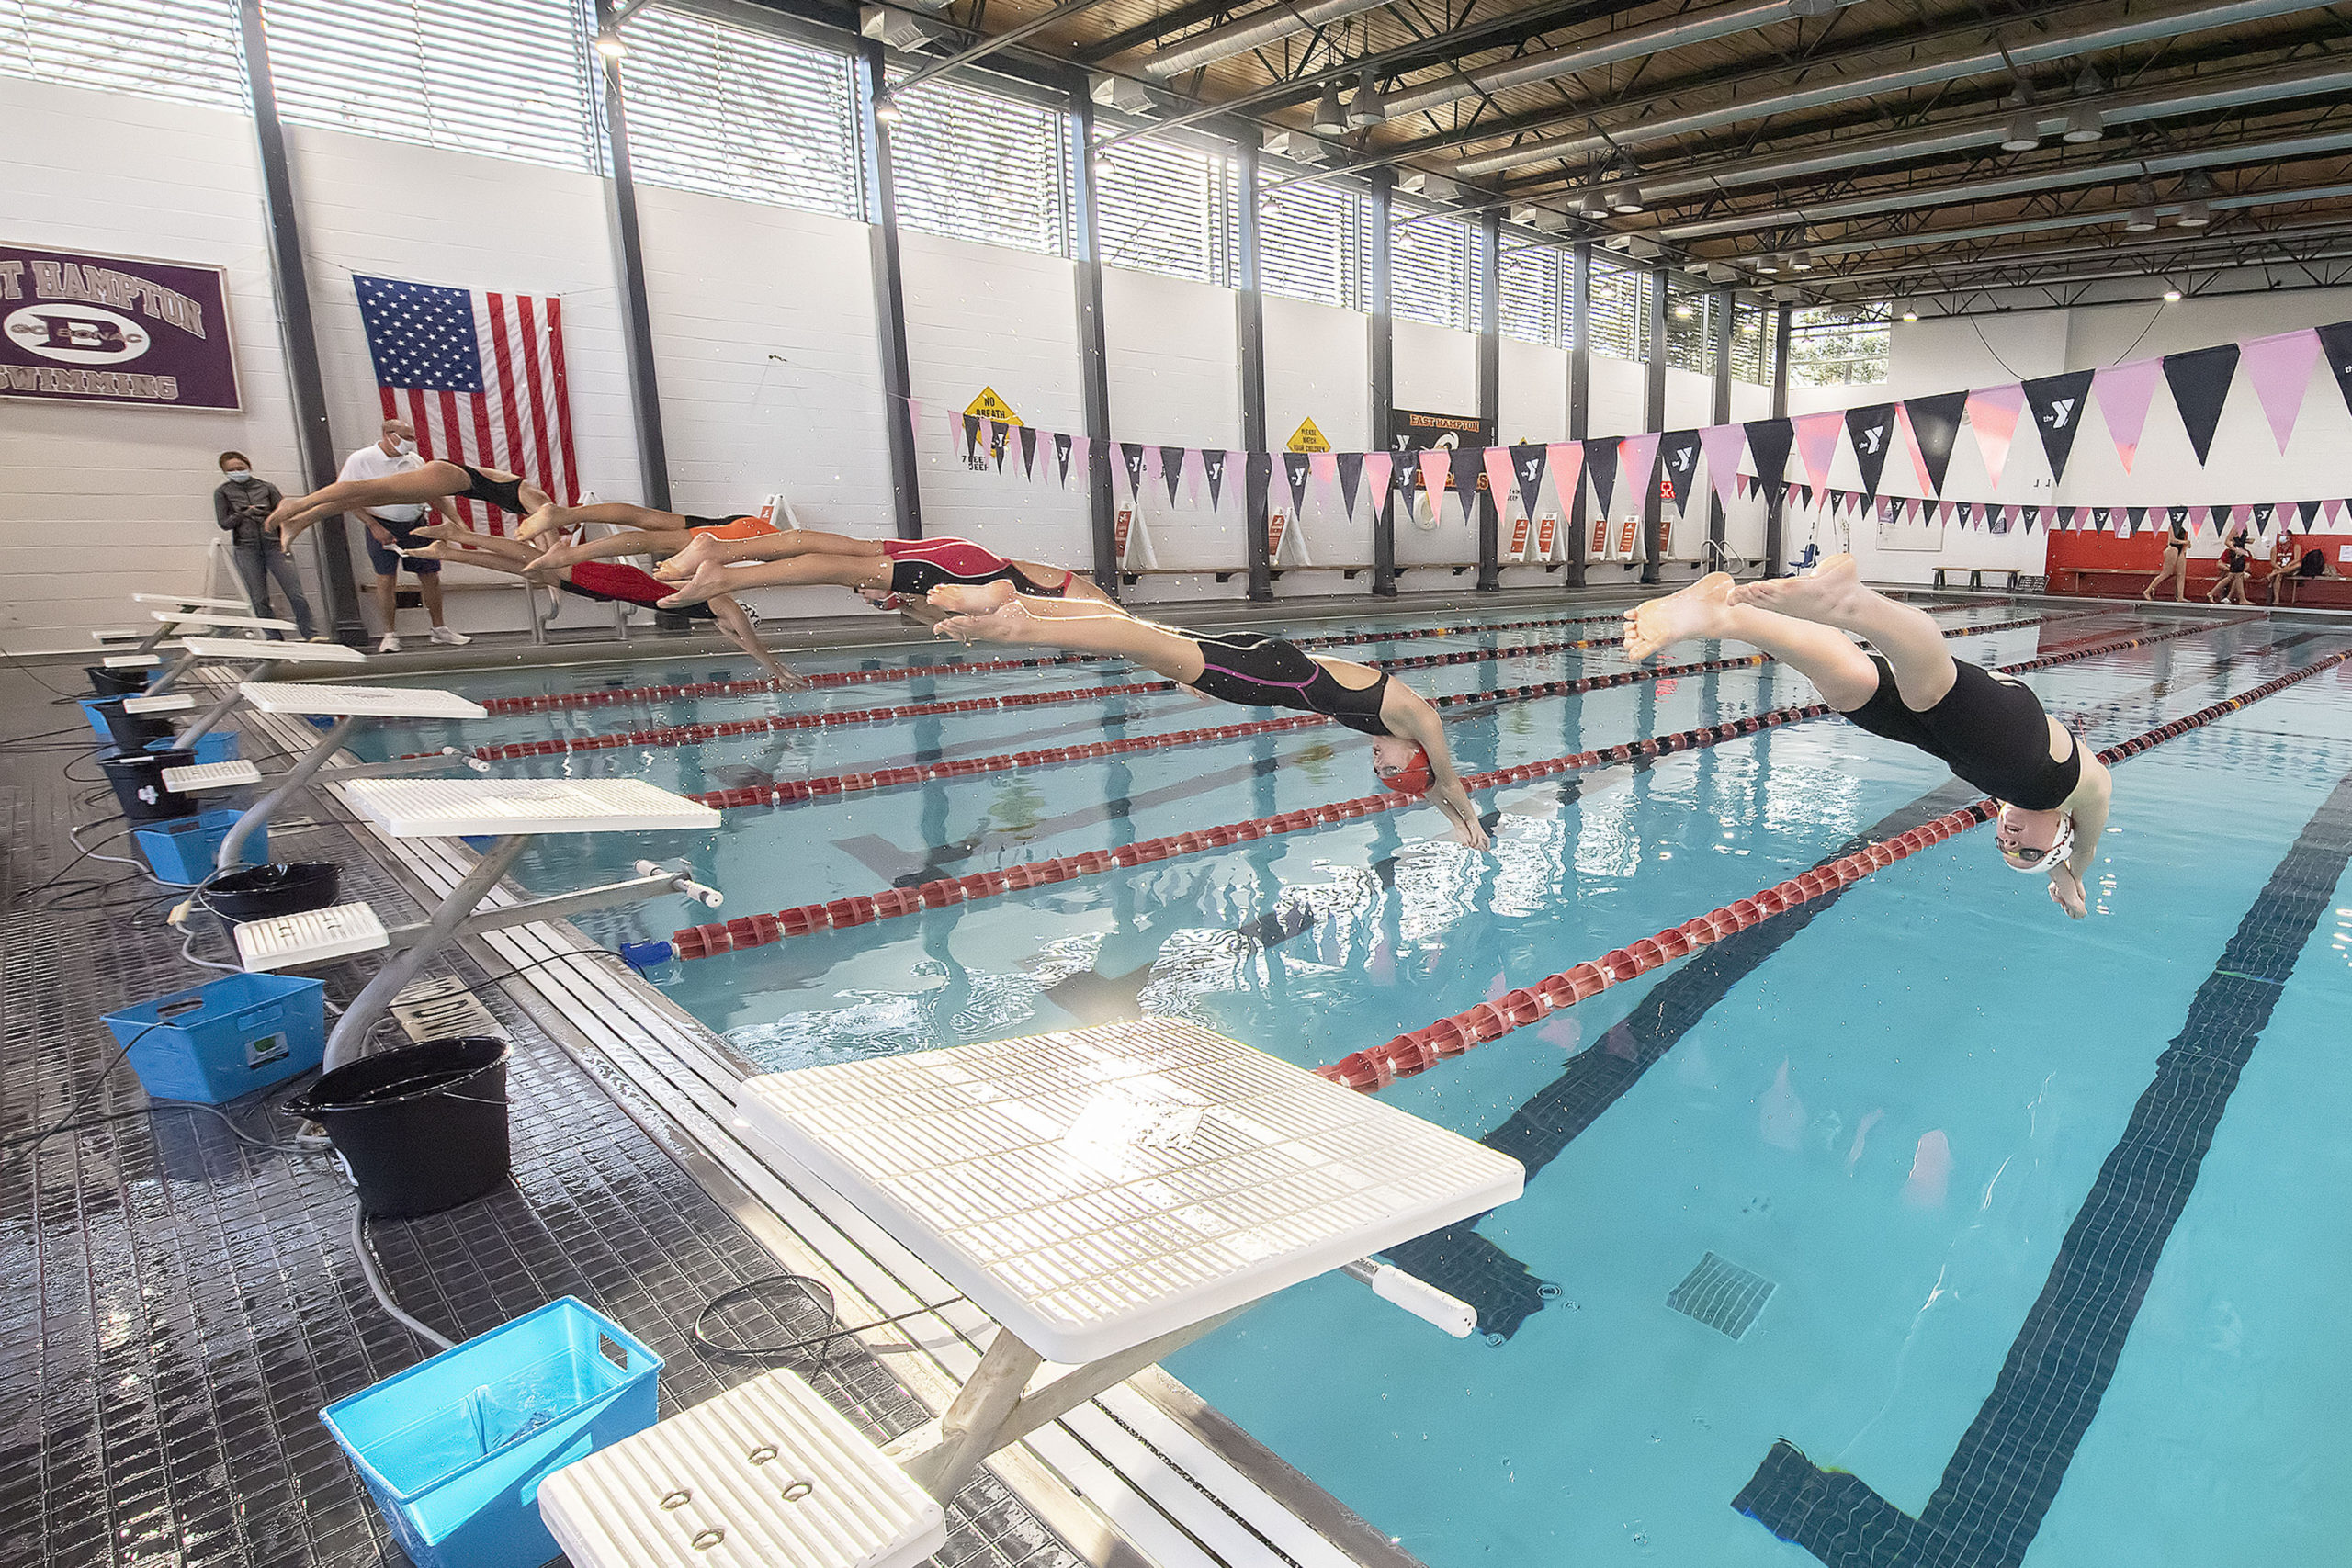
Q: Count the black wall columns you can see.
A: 11